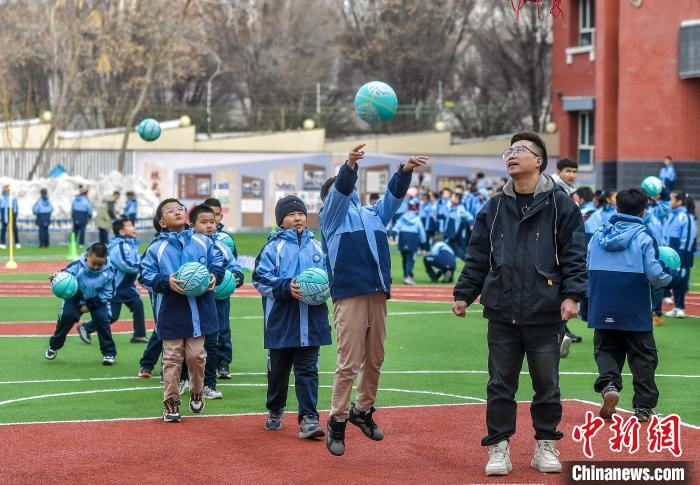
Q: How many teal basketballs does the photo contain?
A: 9